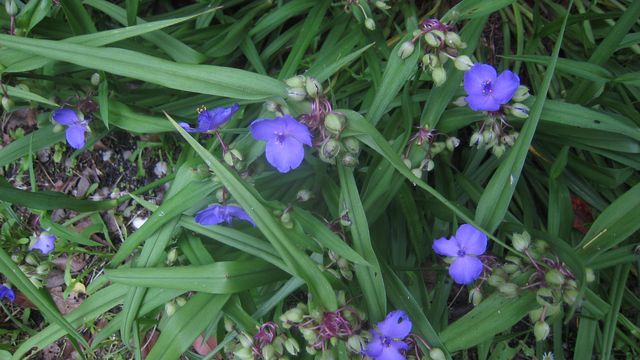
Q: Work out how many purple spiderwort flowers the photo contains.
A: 9